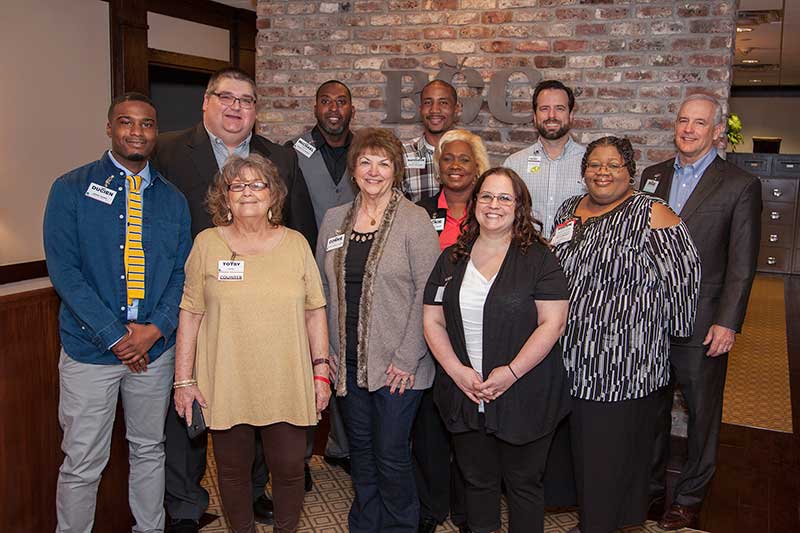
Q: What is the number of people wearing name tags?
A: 10